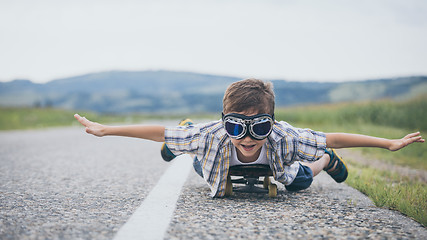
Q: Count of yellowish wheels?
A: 3